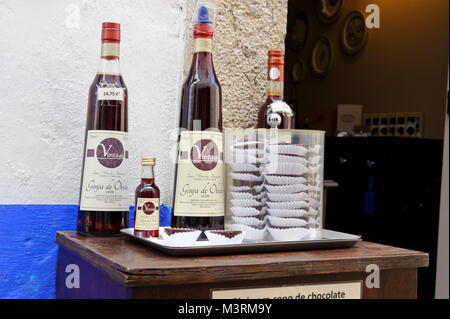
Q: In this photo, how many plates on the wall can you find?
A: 5